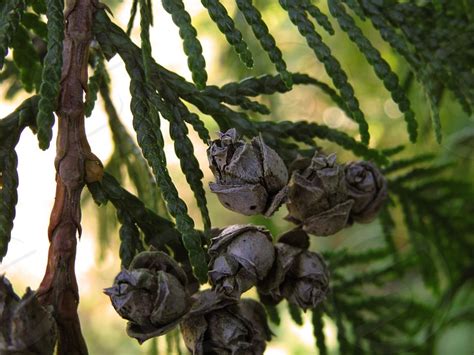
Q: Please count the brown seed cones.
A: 8